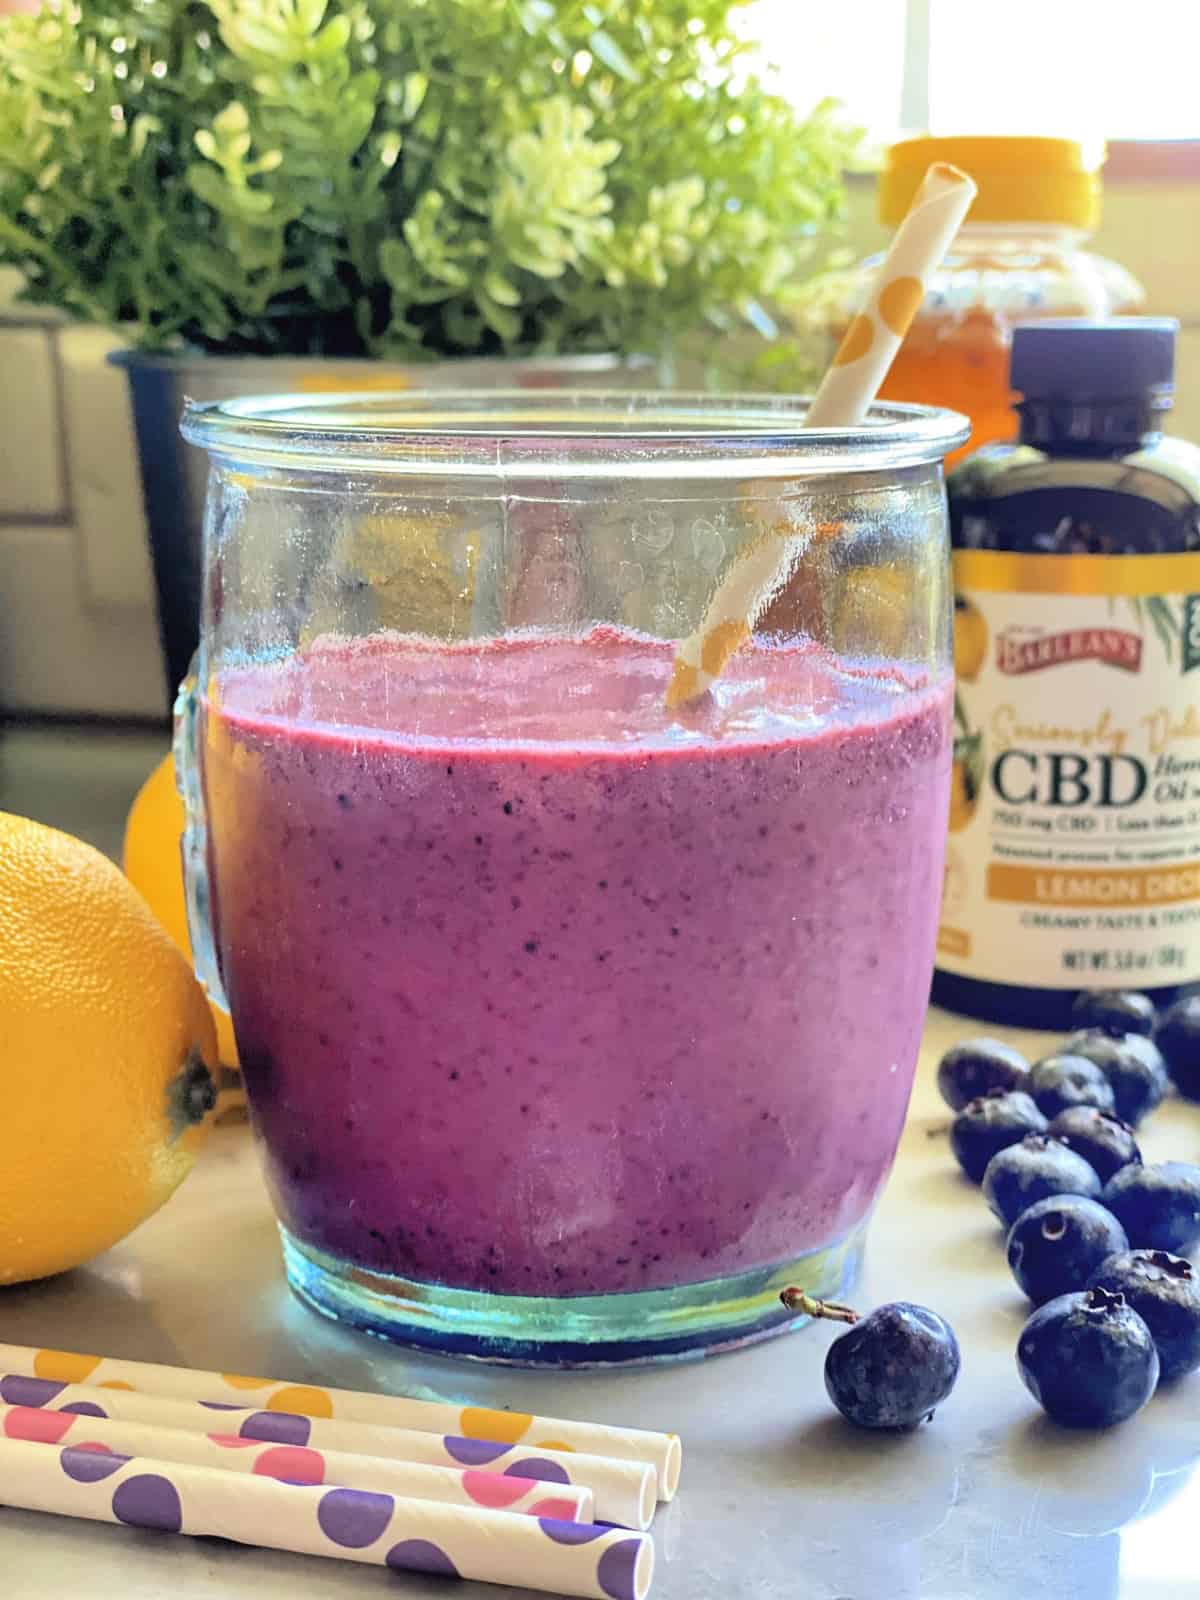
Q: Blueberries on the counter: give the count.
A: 13